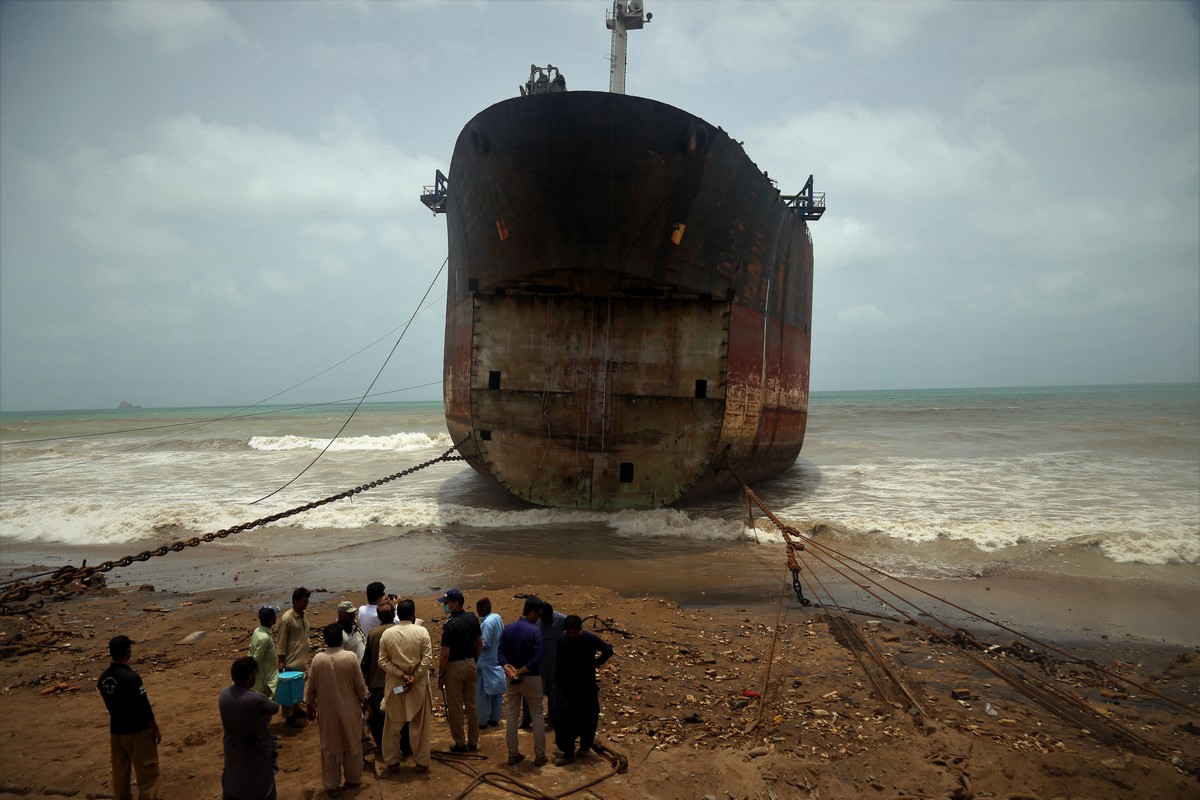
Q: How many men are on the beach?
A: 14